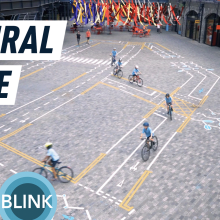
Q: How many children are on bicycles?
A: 6